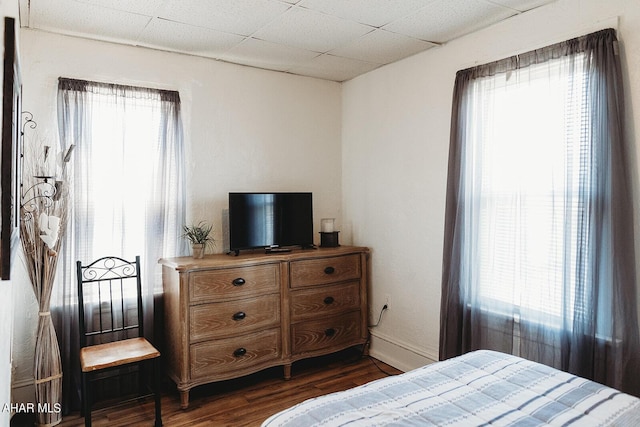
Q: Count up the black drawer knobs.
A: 6